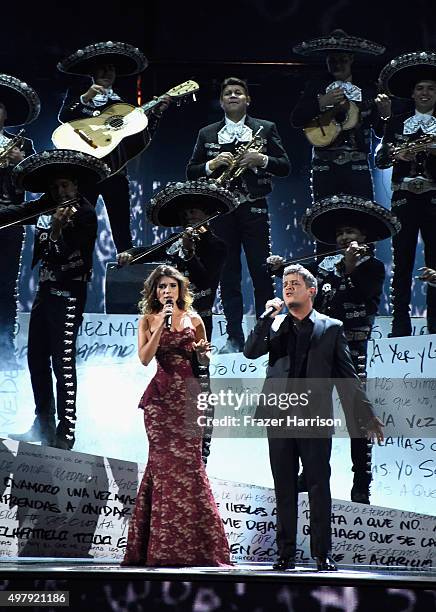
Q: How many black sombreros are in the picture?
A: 7